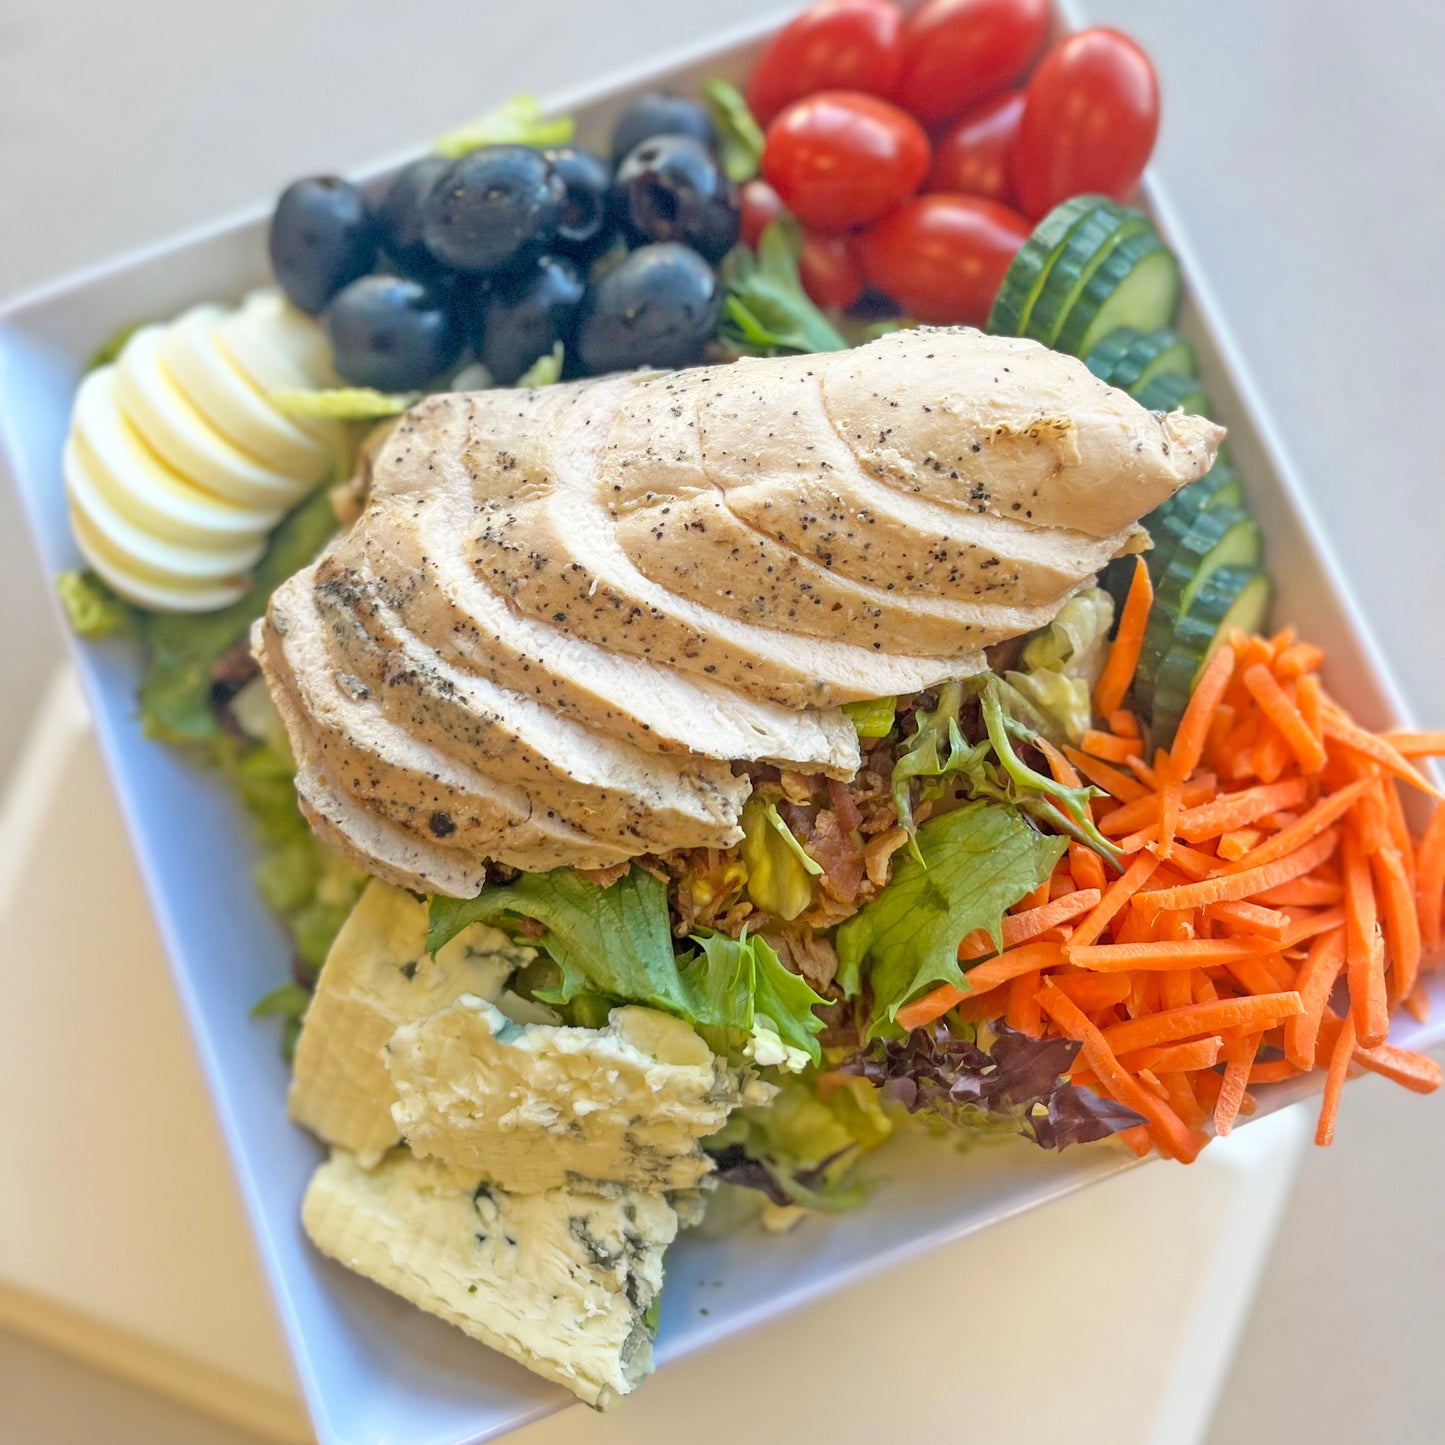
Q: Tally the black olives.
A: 9